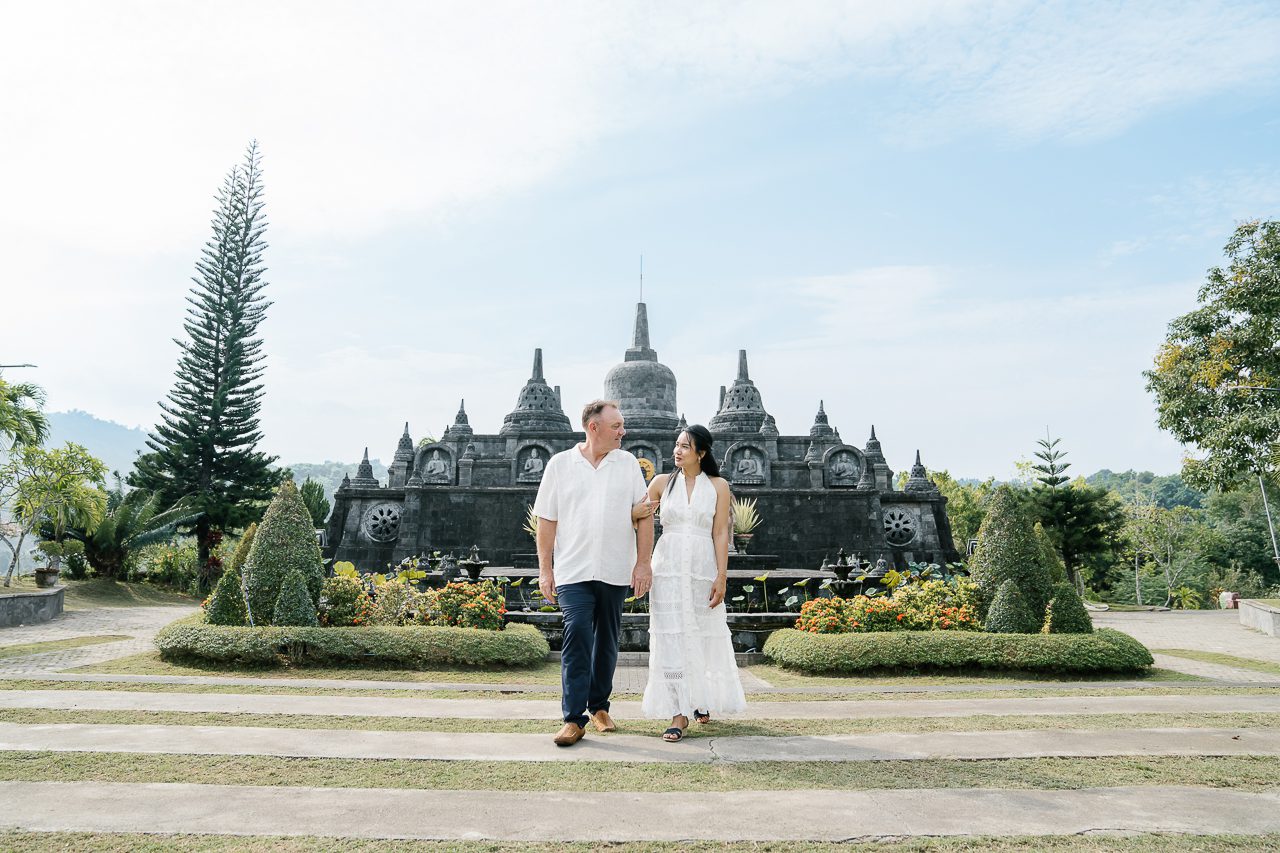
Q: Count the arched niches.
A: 5